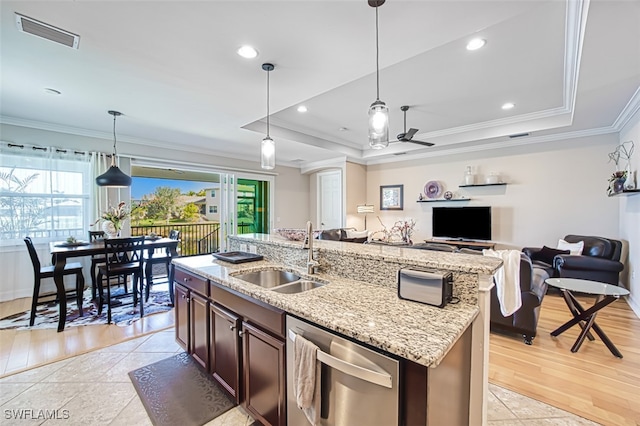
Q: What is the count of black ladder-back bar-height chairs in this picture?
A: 4